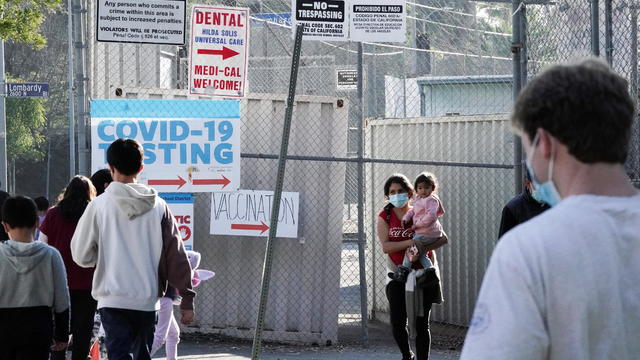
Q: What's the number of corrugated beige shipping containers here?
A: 2